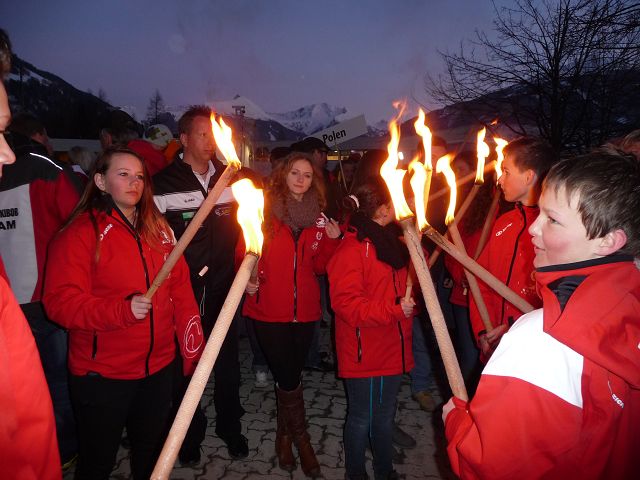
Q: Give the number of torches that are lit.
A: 8